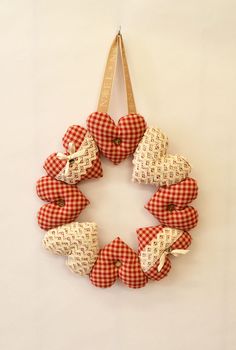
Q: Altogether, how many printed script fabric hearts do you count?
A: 2